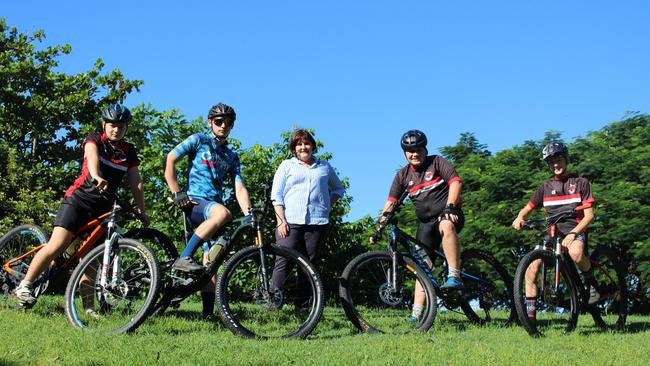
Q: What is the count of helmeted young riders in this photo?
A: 4